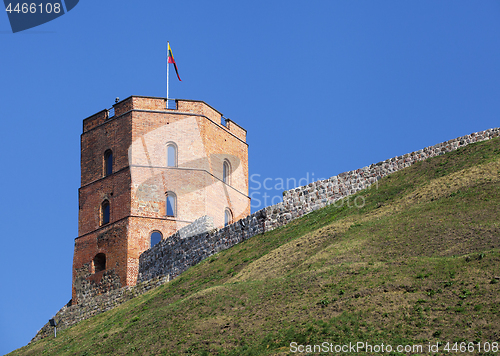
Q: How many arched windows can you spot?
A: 8